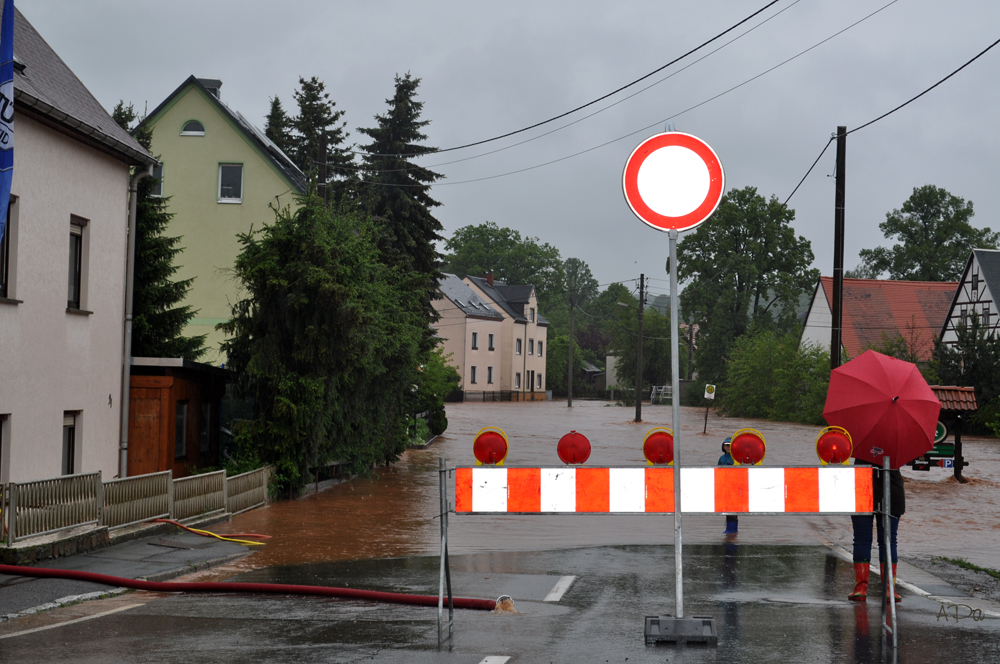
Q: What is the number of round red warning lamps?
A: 5